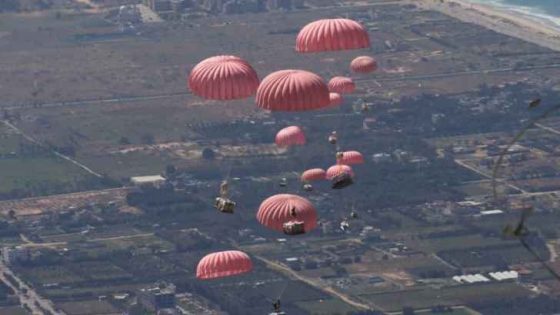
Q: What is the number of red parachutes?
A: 12